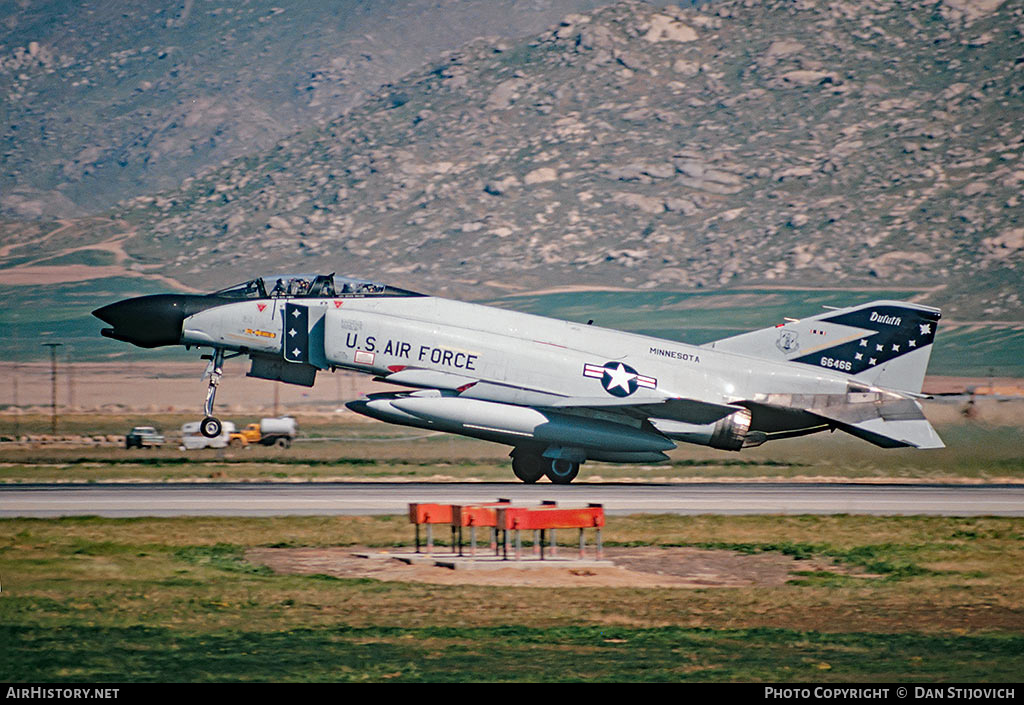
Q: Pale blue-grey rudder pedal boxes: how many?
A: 0